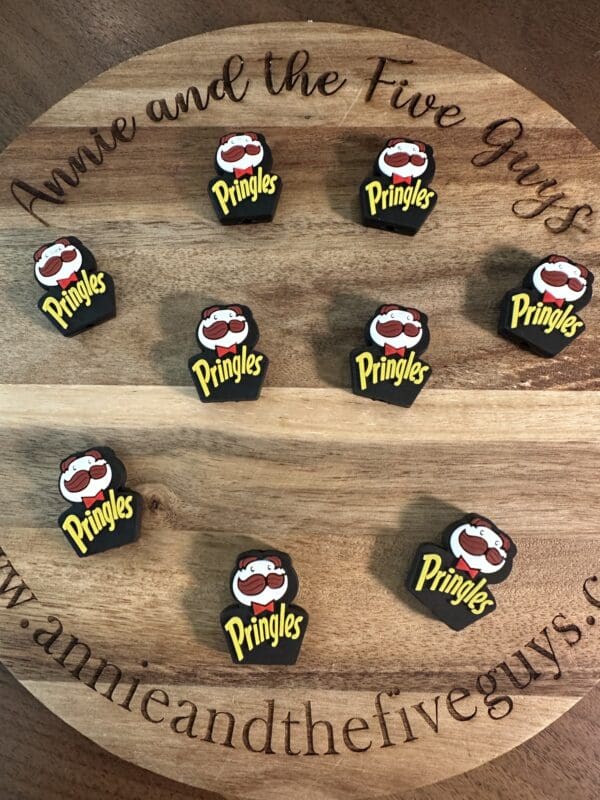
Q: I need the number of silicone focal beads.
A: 9